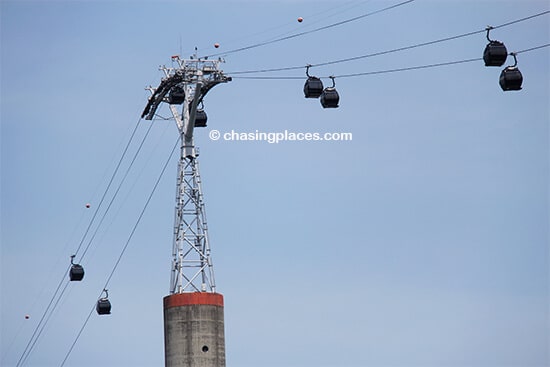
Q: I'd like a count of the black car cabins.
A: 8